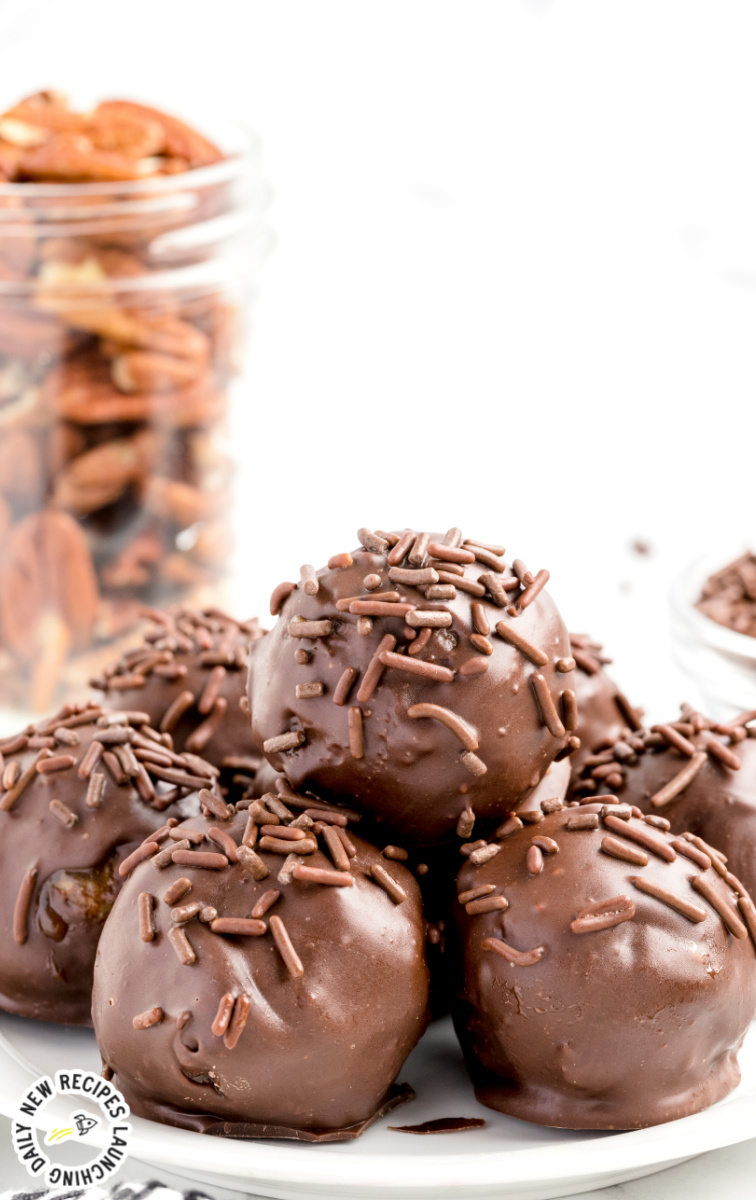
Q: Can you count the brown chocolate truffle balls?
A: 7